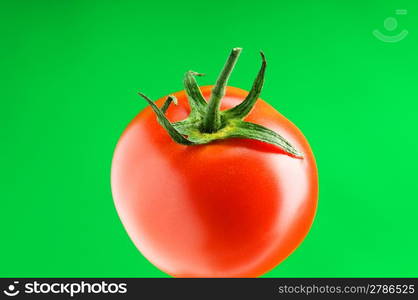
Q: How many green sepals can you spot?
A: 5